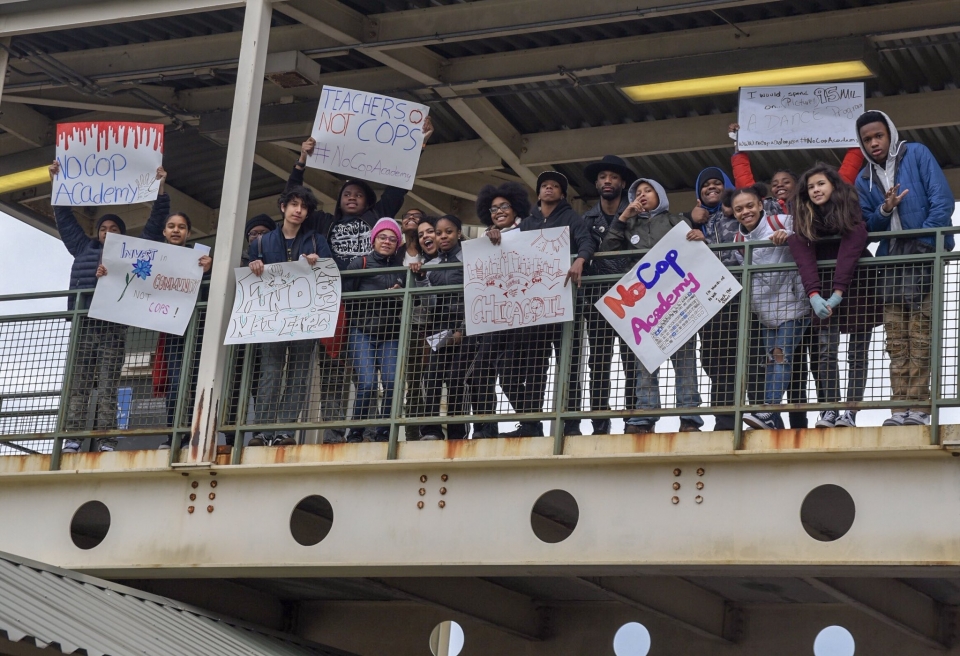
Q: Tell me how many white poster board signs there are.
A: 7